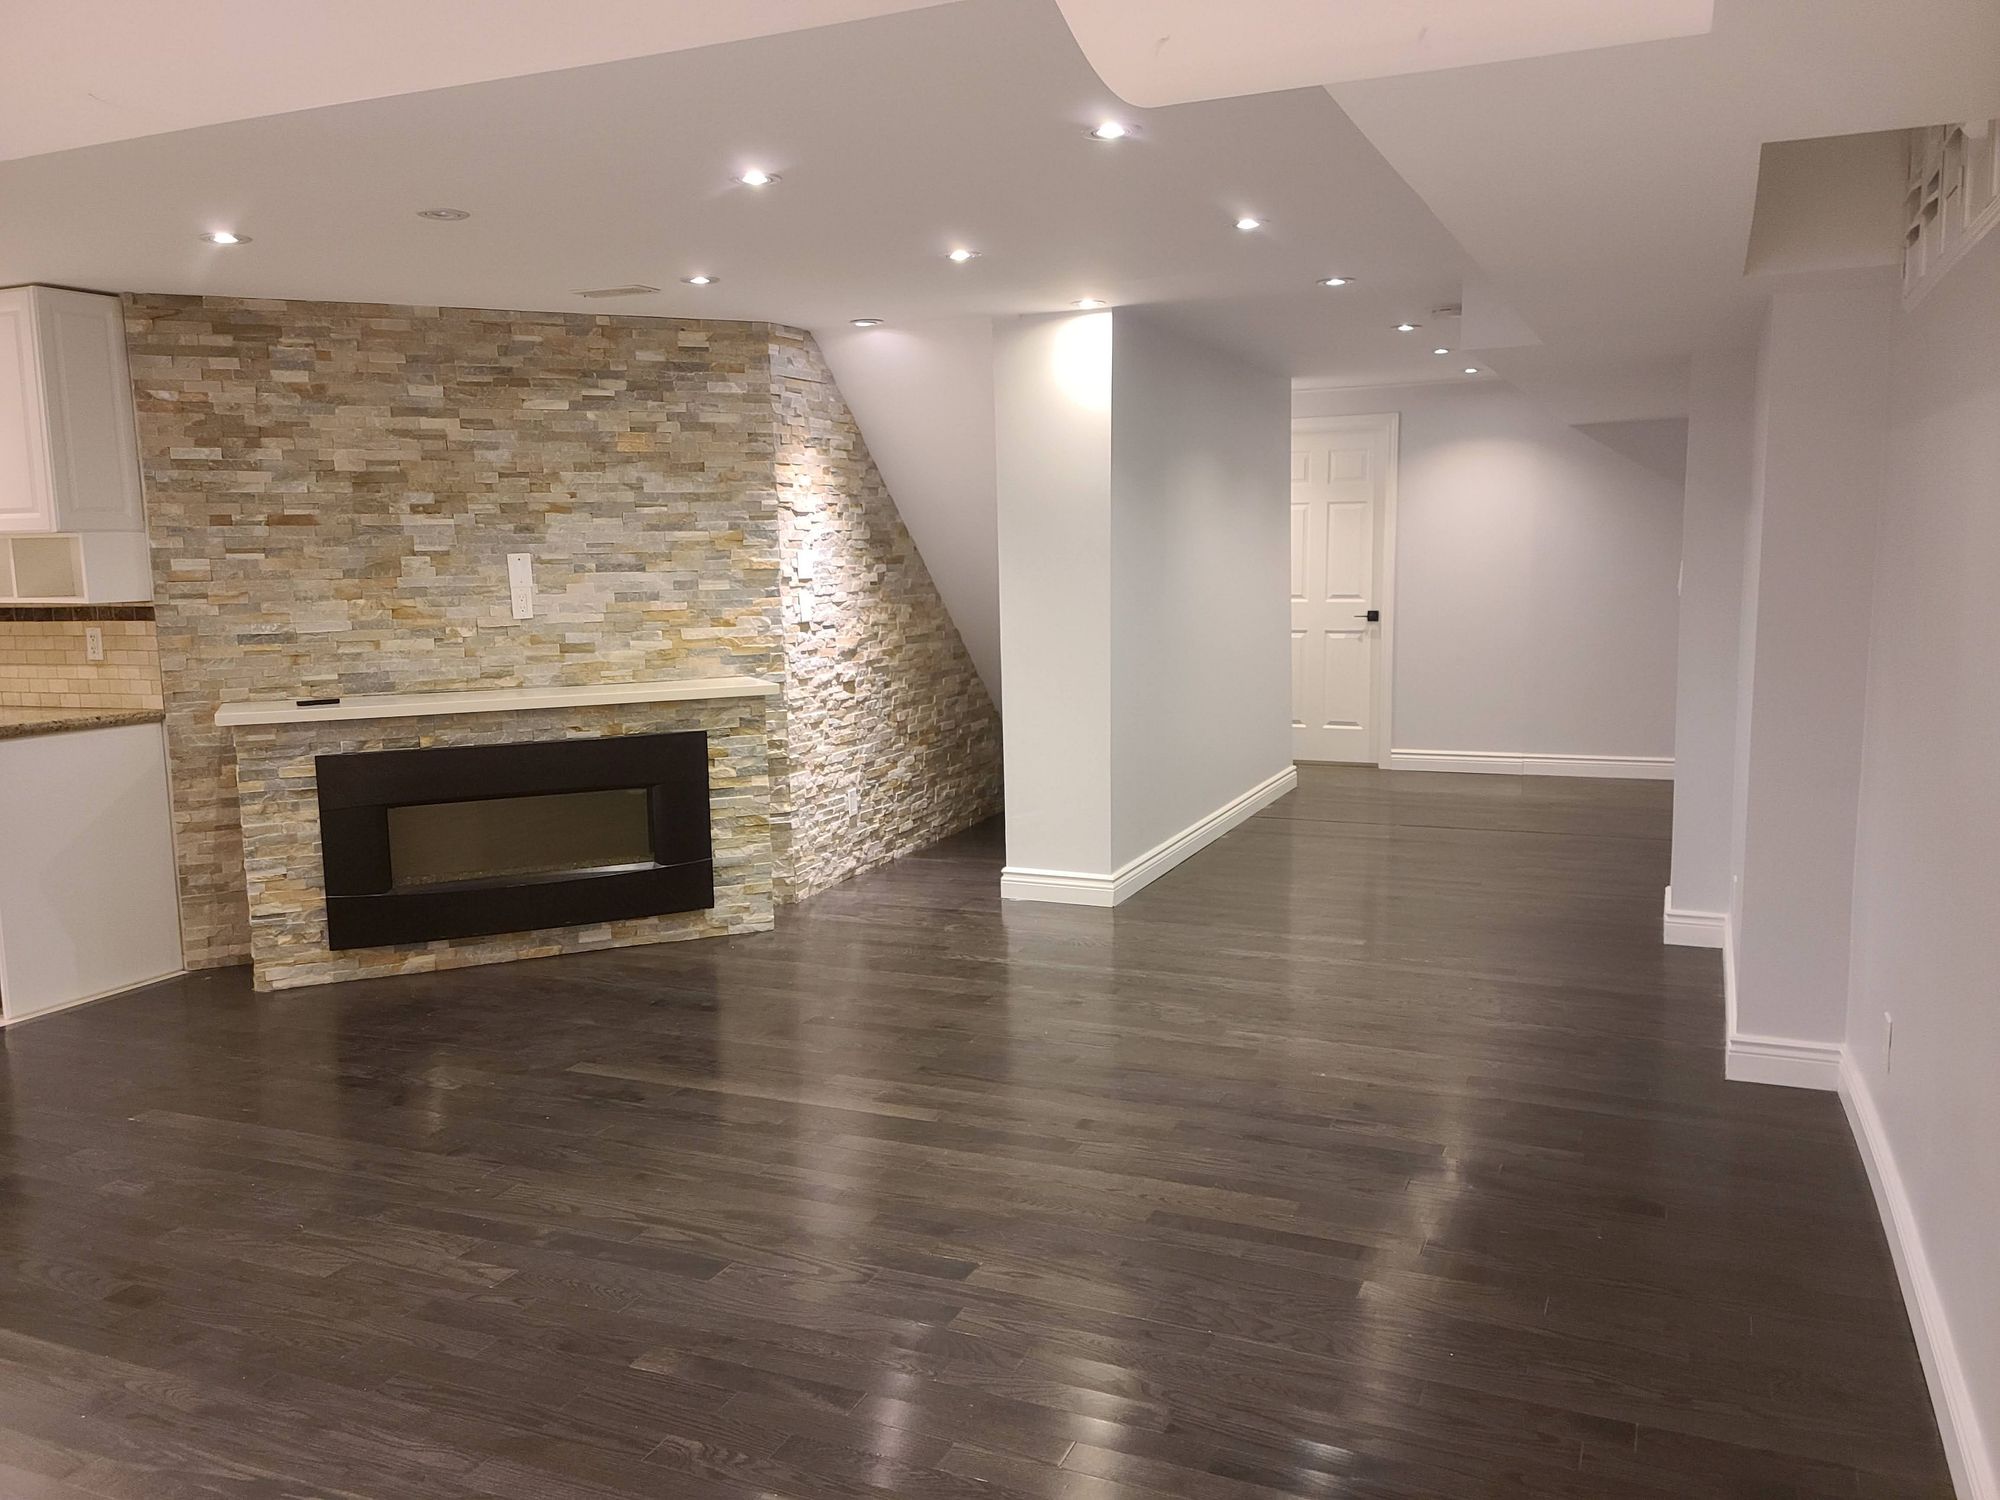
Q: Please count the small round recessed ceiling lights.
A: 13